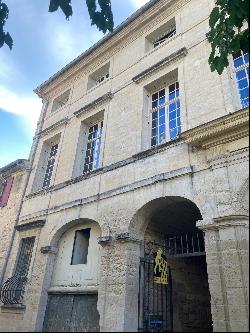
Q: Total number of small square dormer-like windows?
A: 3